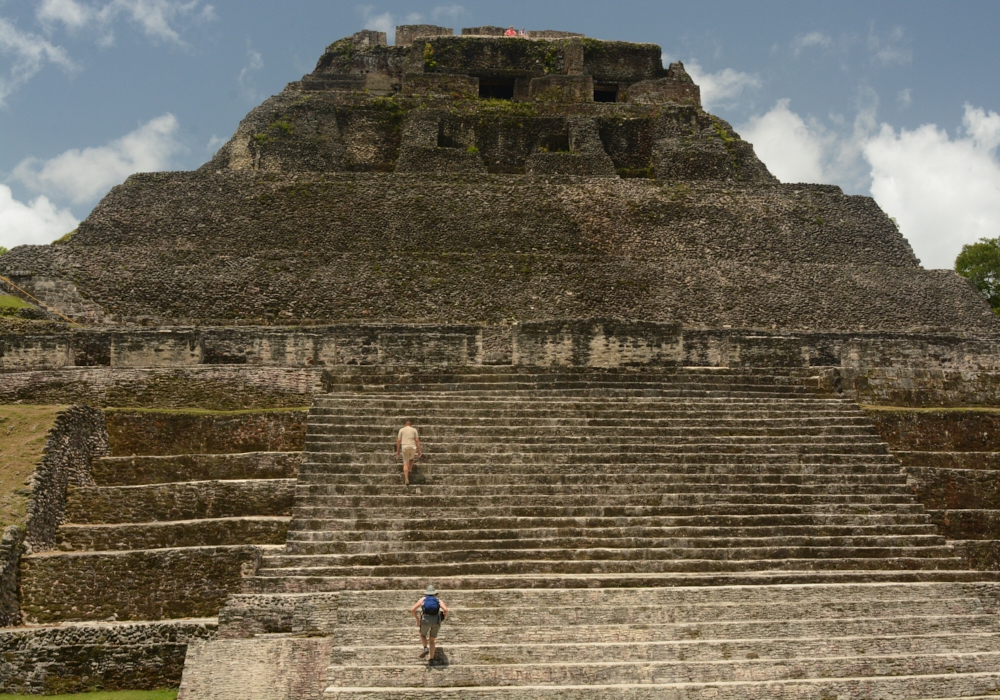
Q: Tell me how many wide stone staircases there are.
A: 1